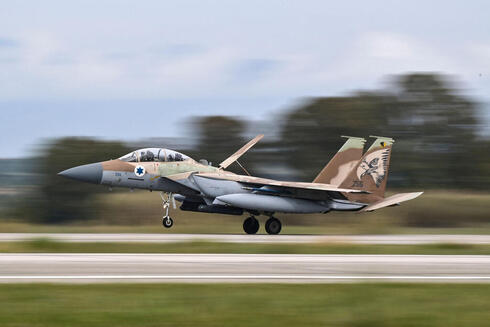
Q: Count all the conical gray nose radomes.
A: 1